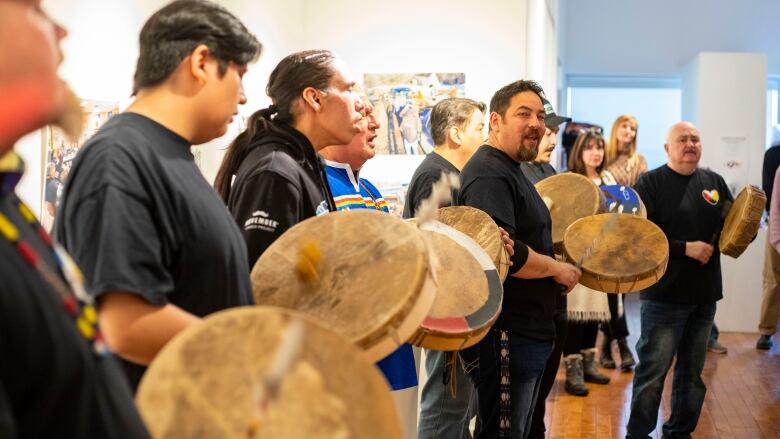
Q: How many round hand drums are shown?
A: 8